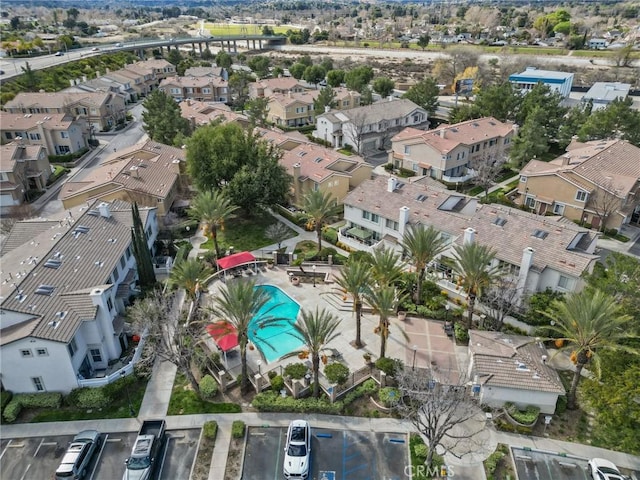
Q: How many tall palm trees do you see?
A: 11